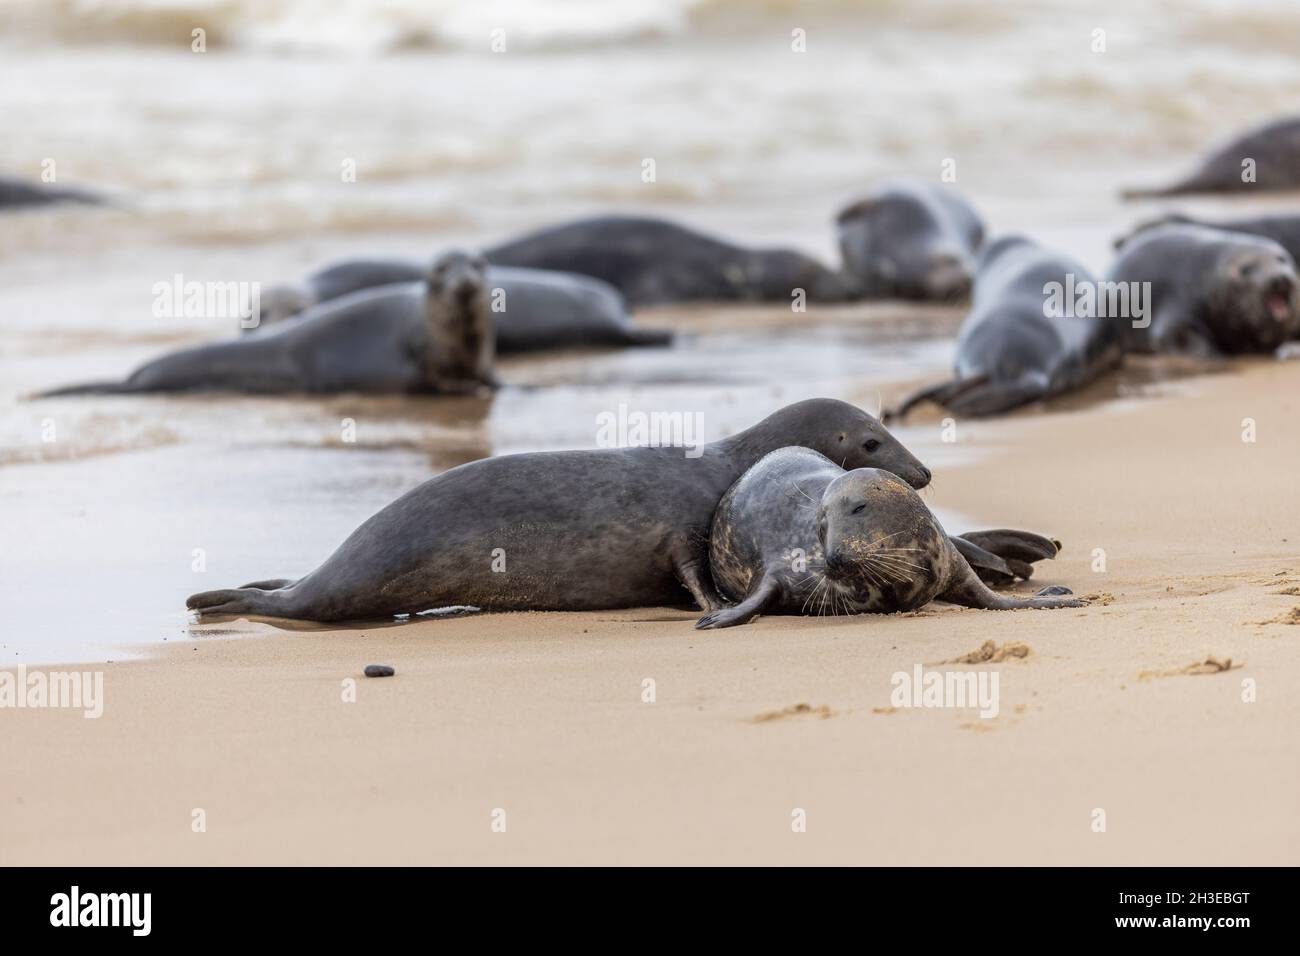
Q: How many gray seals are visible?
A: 11